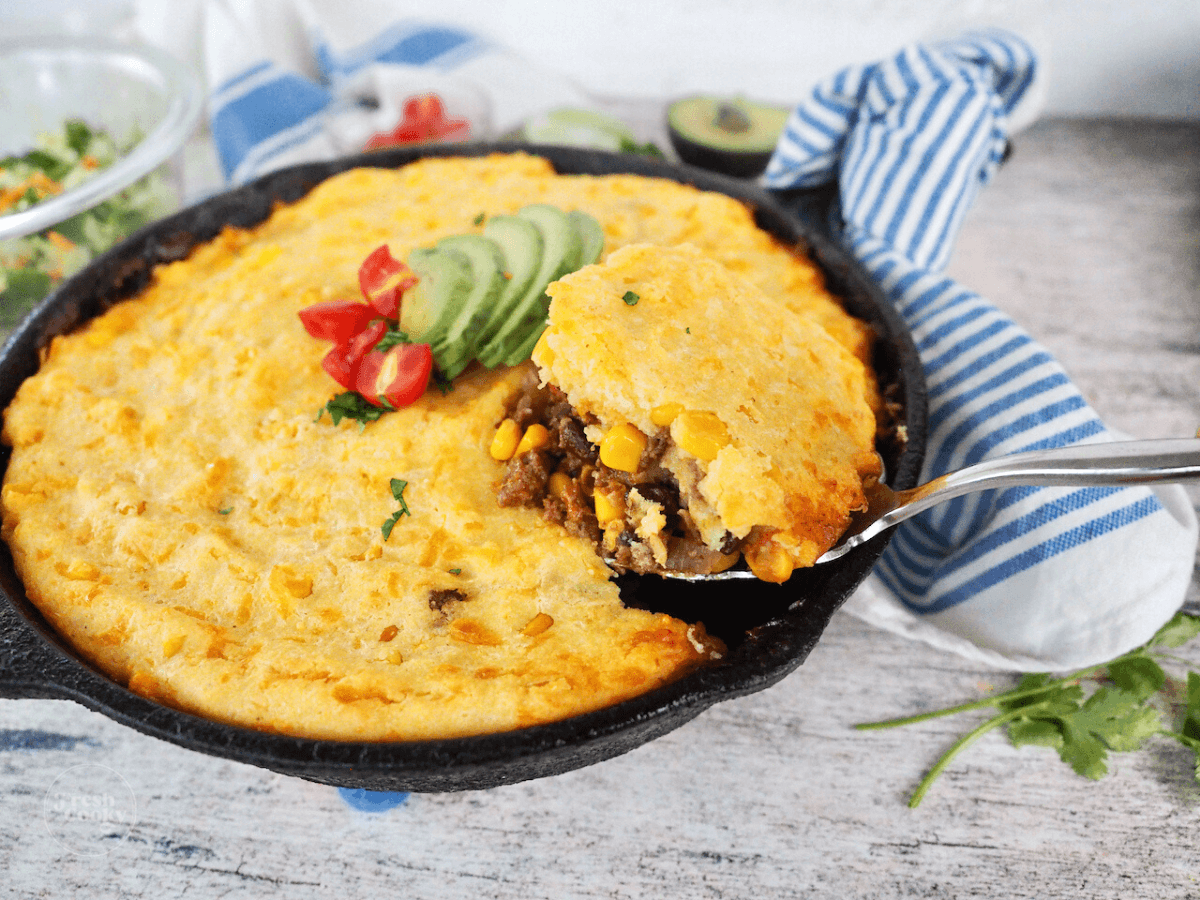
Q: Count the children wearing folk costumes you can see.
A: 0